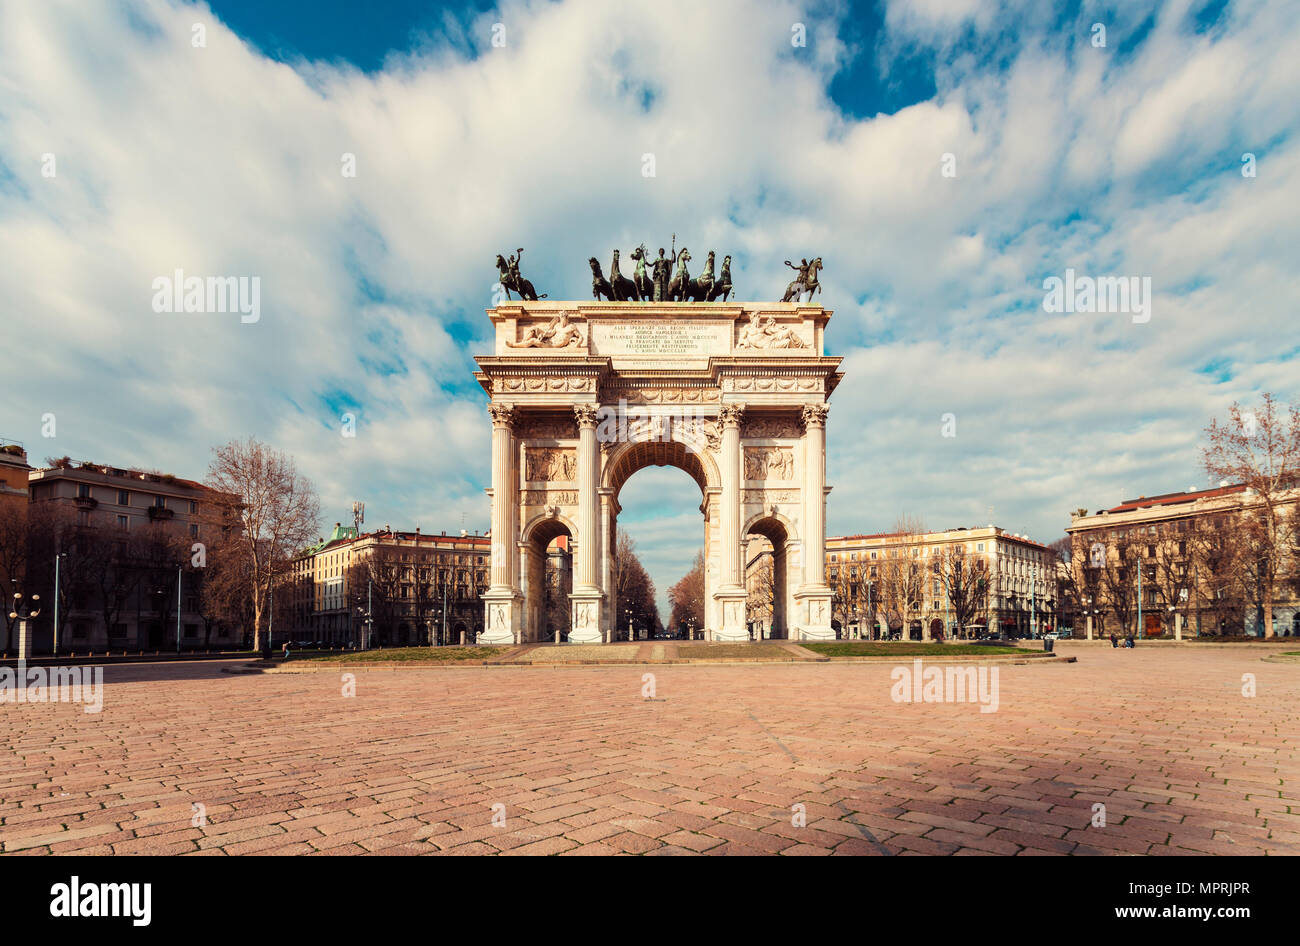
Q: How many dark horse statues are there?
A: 8